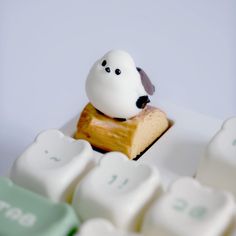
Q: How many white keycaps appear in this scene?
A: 5